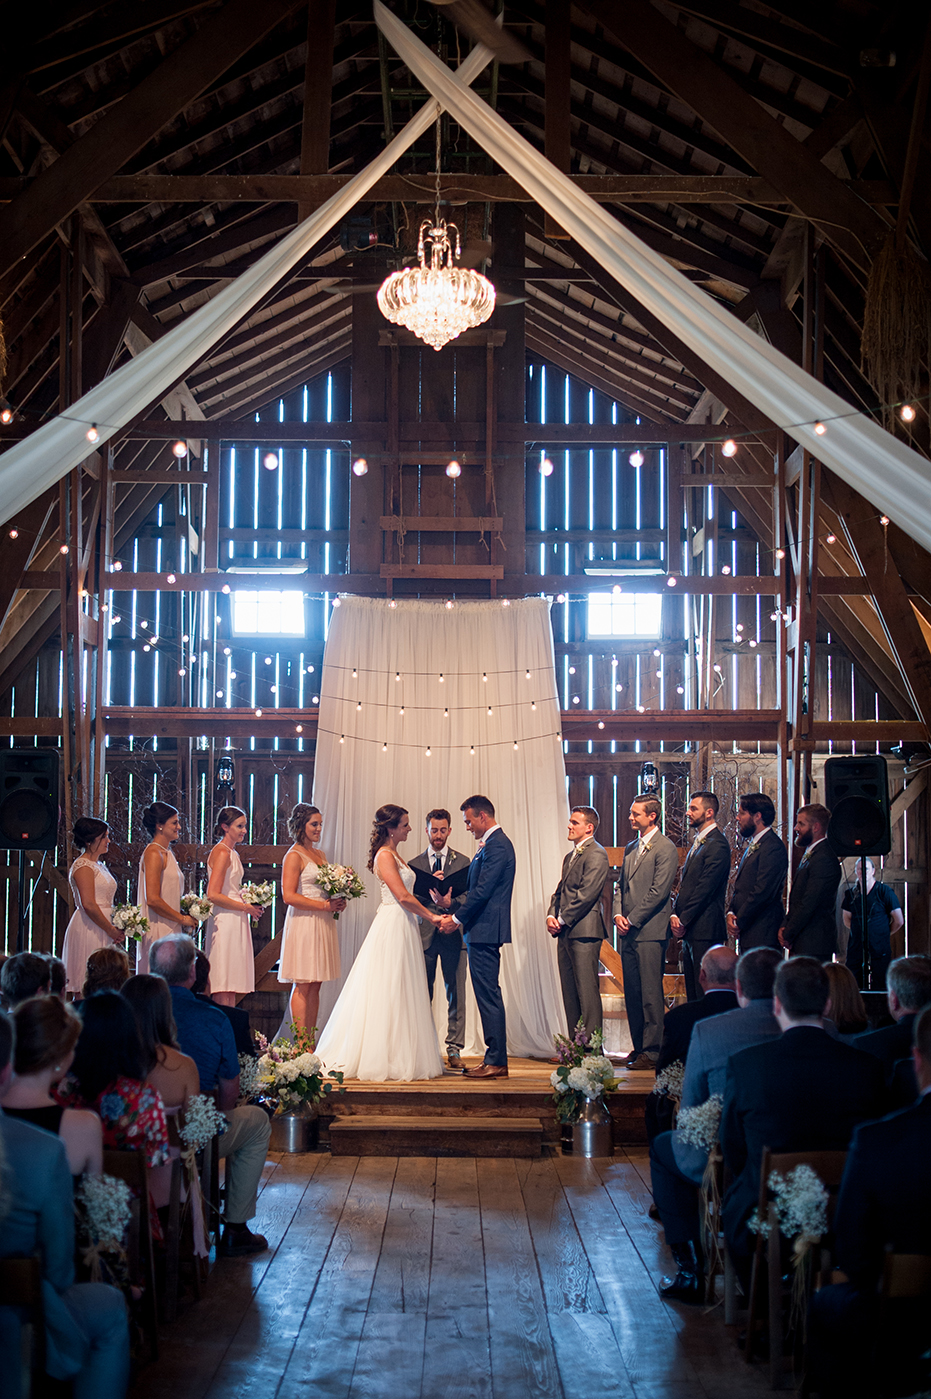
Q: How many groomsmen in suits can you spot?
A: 5